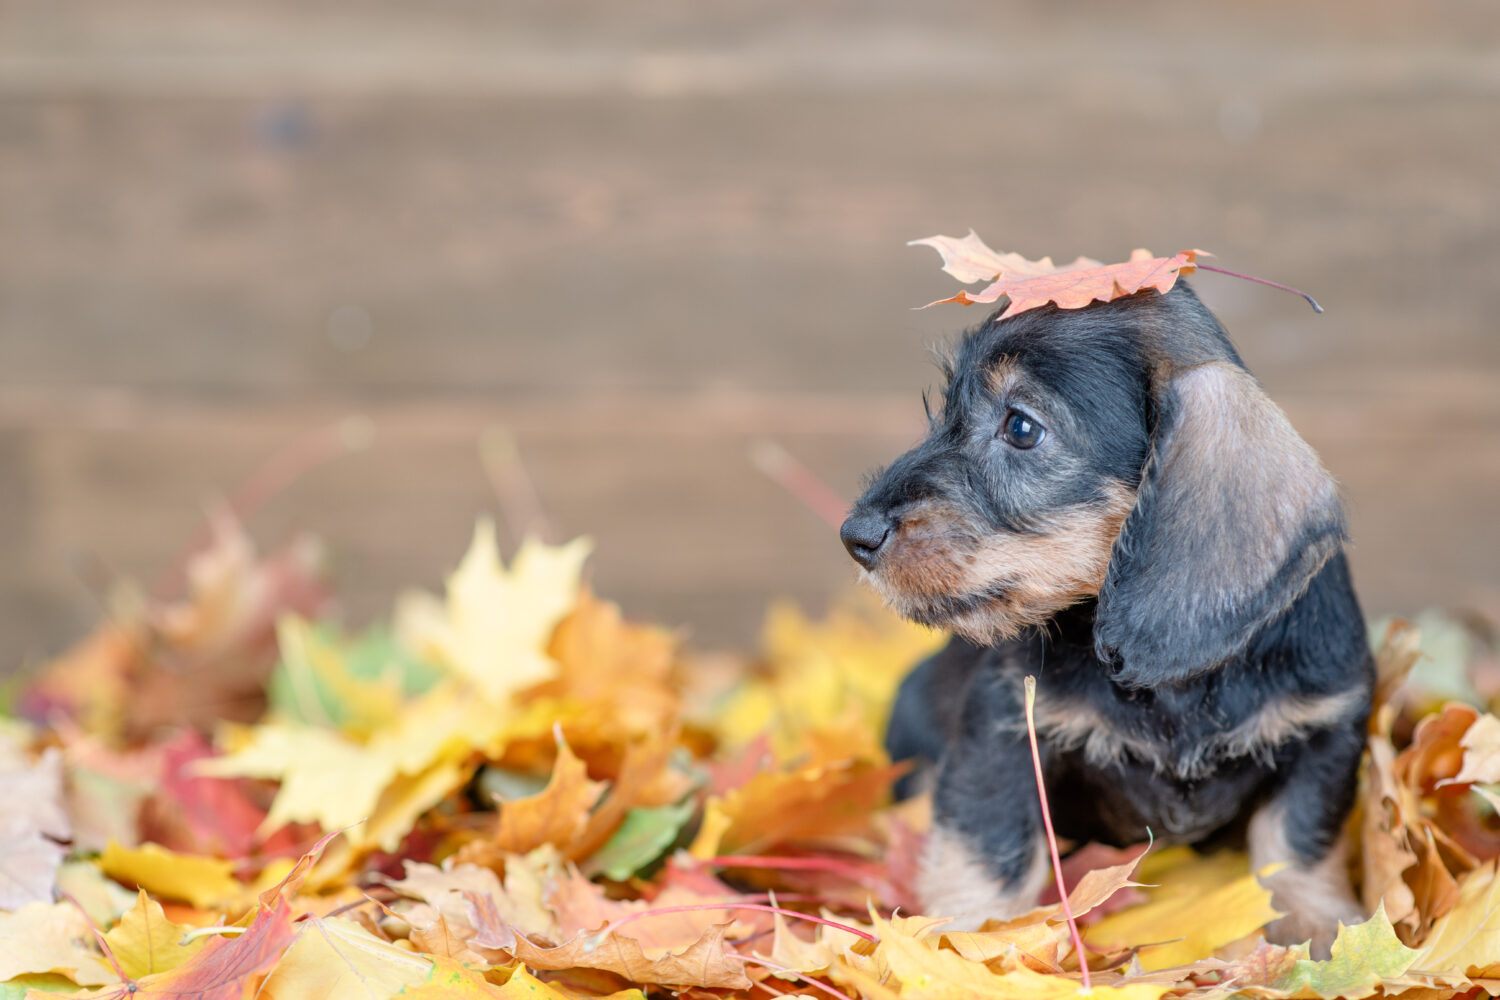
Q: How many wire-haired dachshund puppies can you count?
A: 1